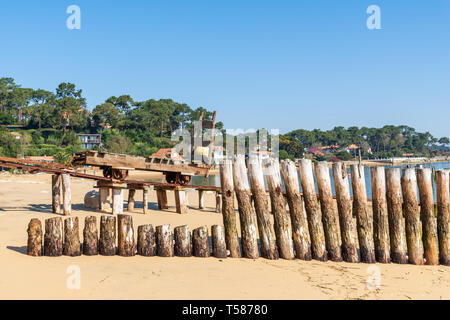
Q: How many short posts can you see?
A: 11